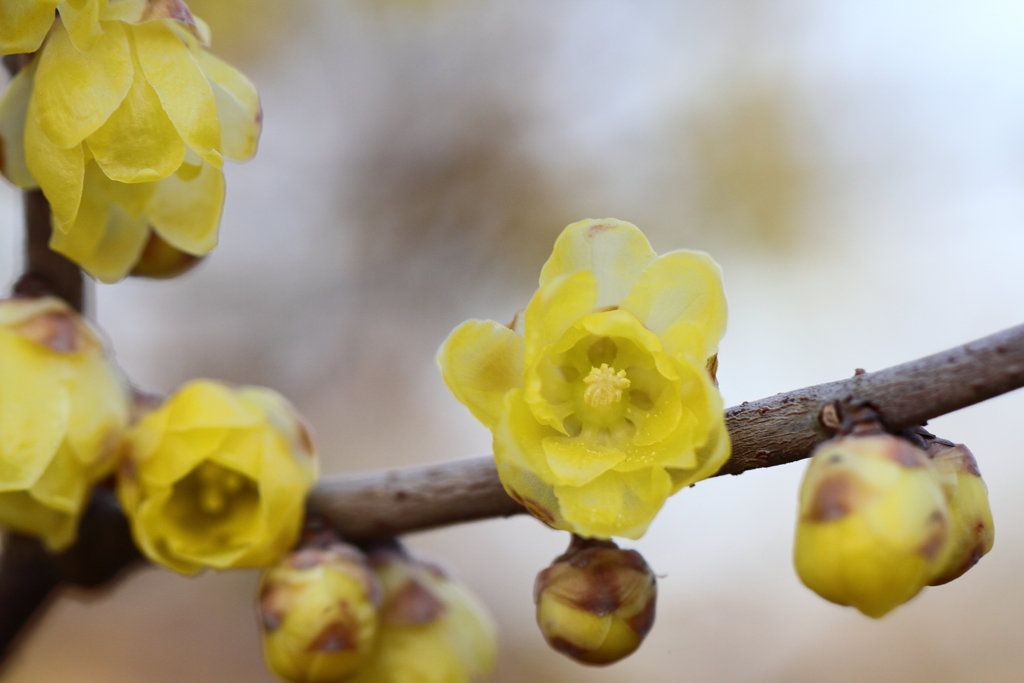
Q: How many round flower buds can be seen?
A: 5